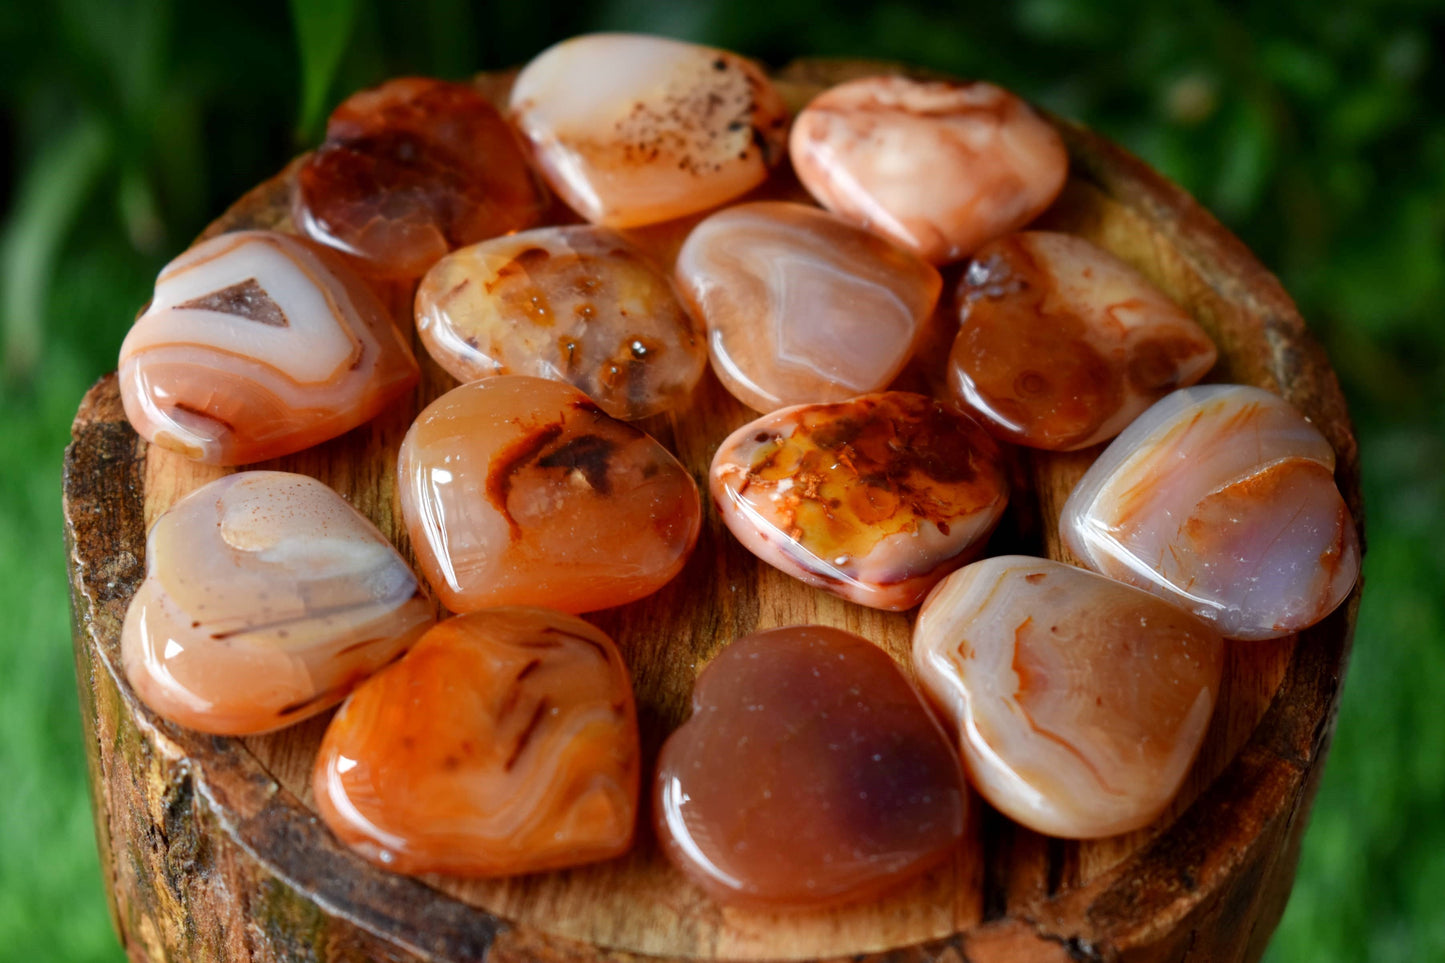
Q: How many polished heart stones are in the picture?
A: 14